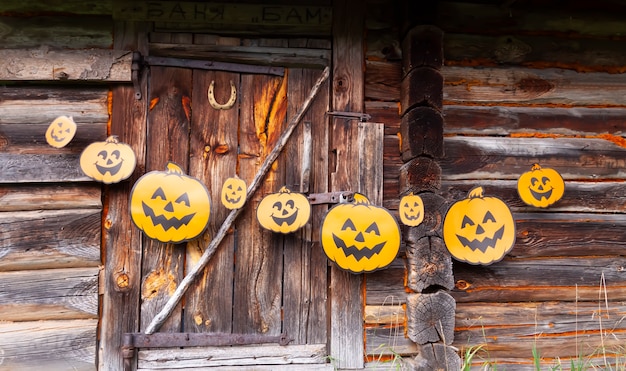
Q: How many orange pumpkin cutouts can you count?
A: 9